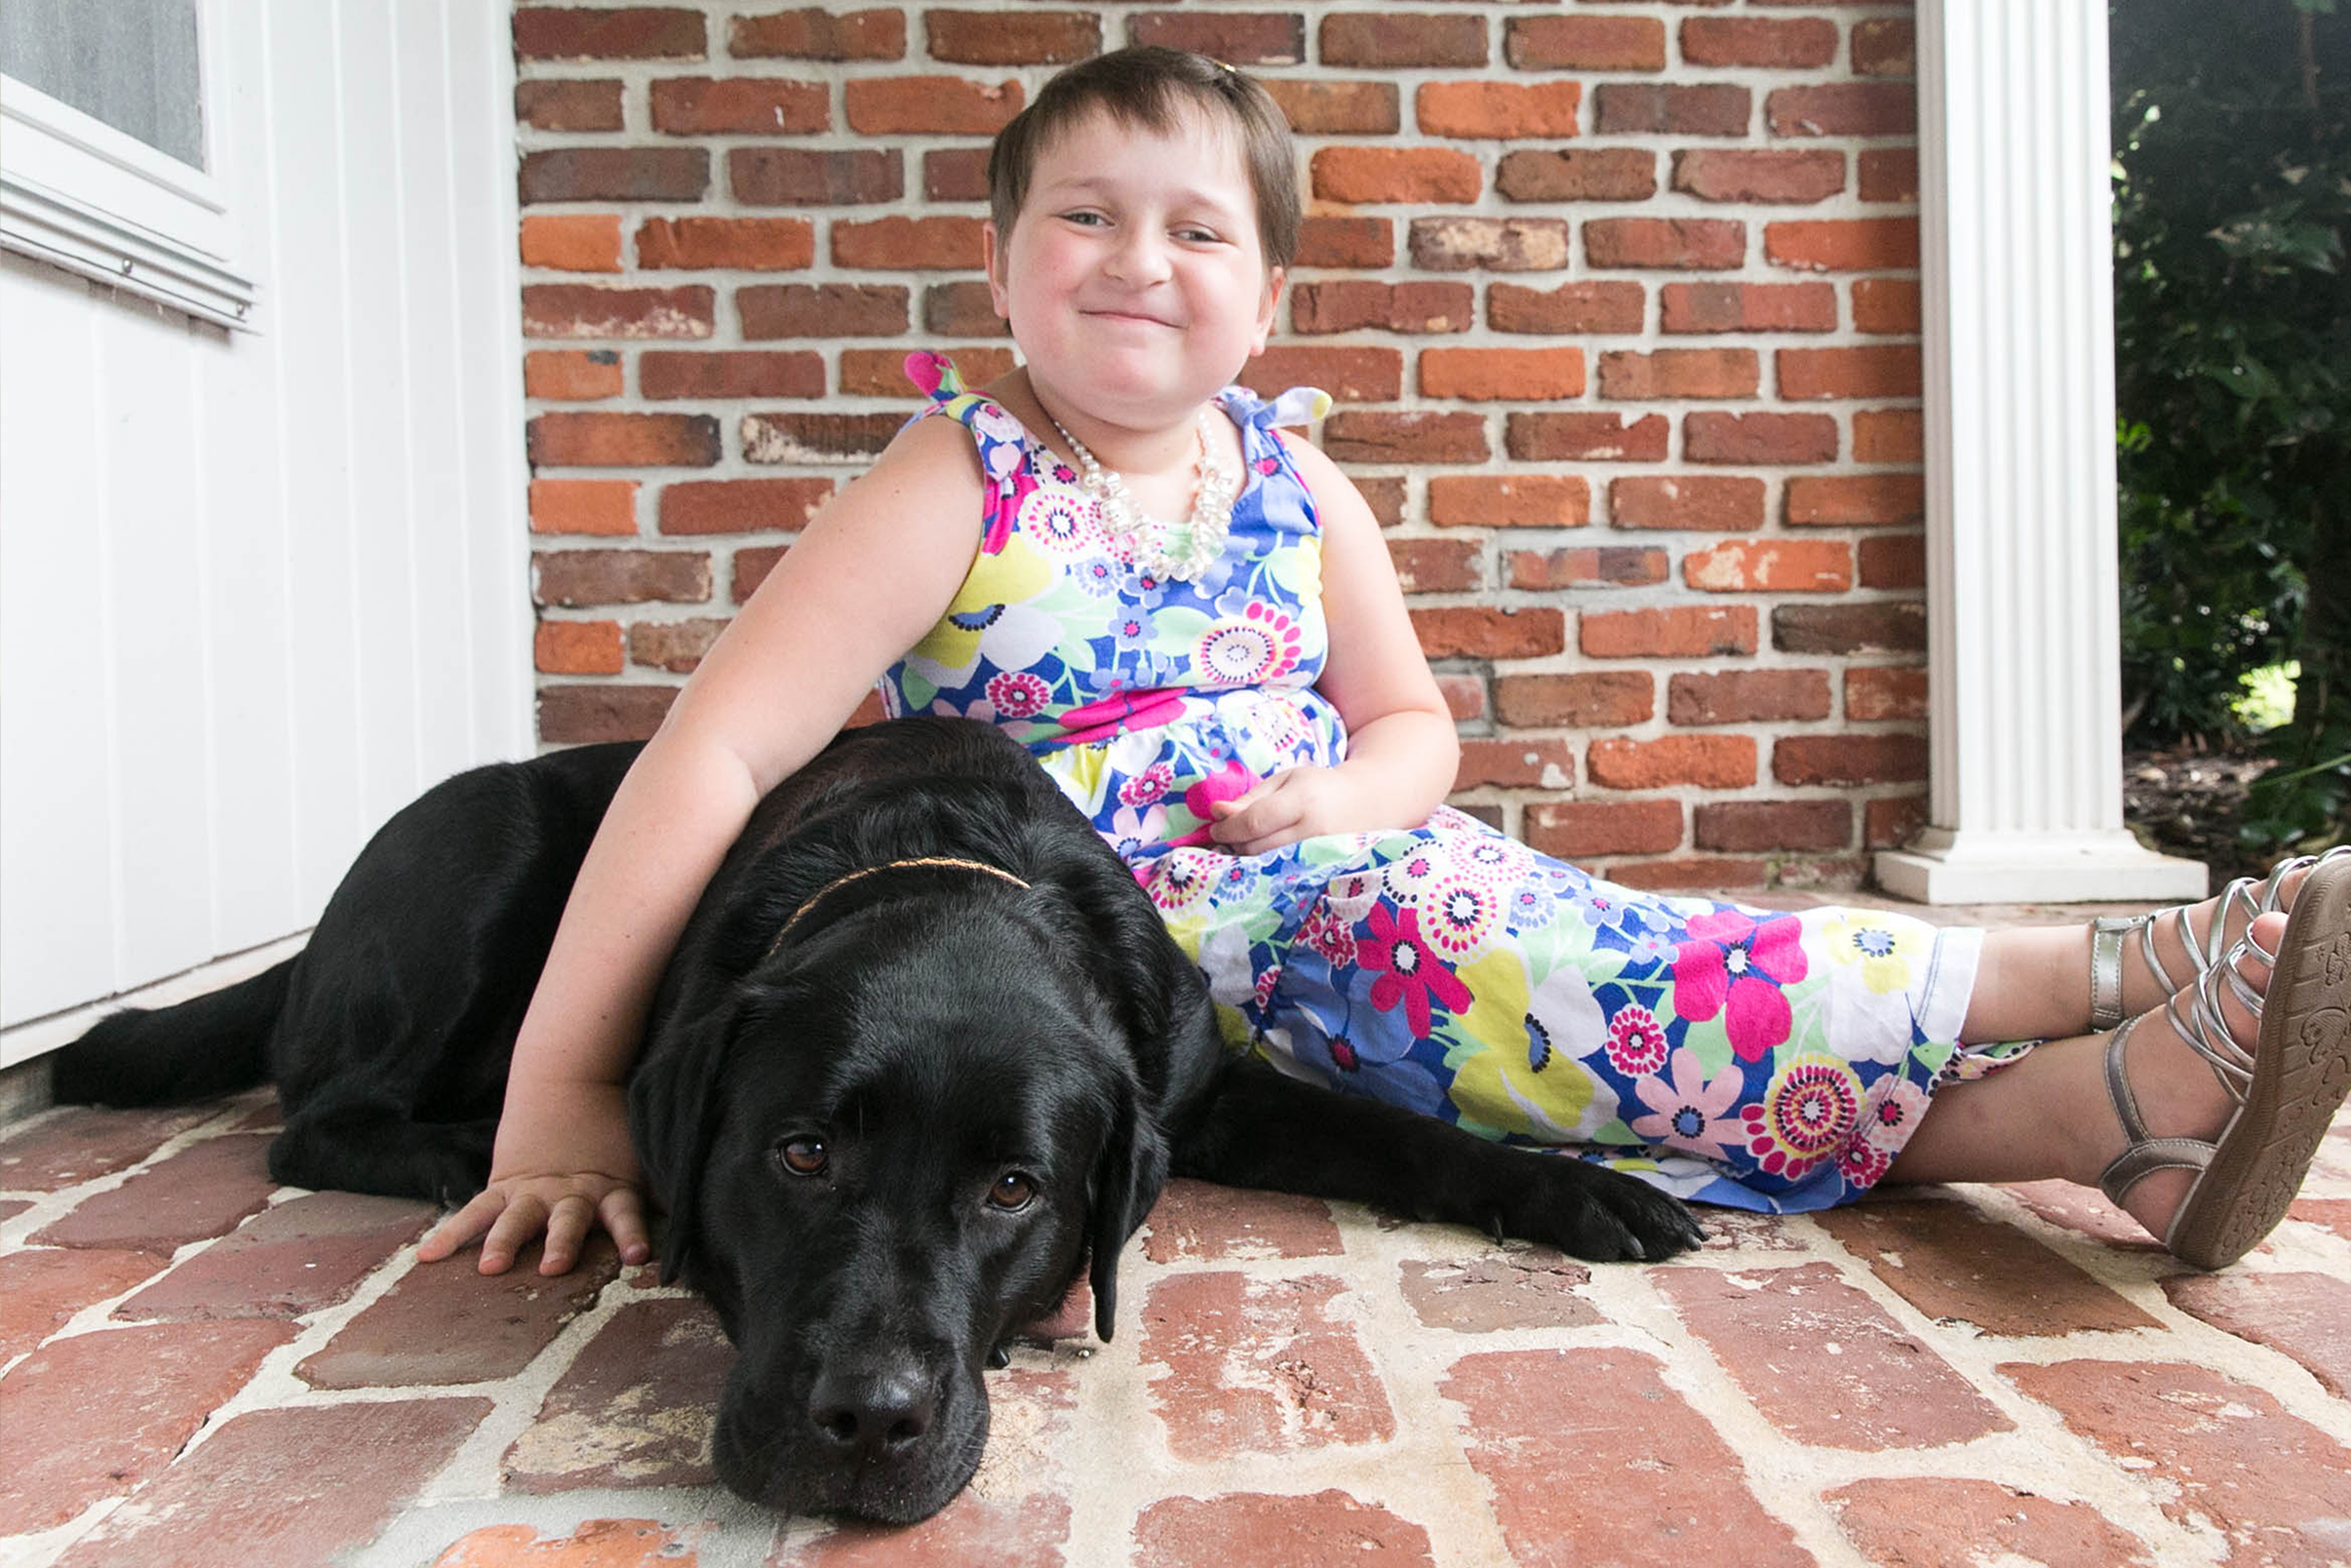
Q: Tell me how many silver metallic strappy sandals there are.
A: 2